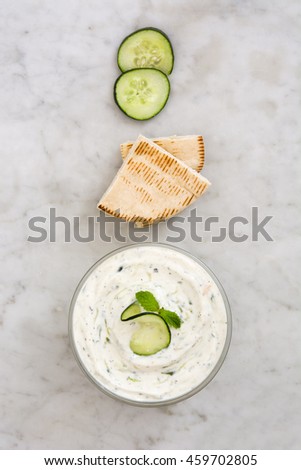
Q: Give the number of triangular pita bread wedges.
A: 2